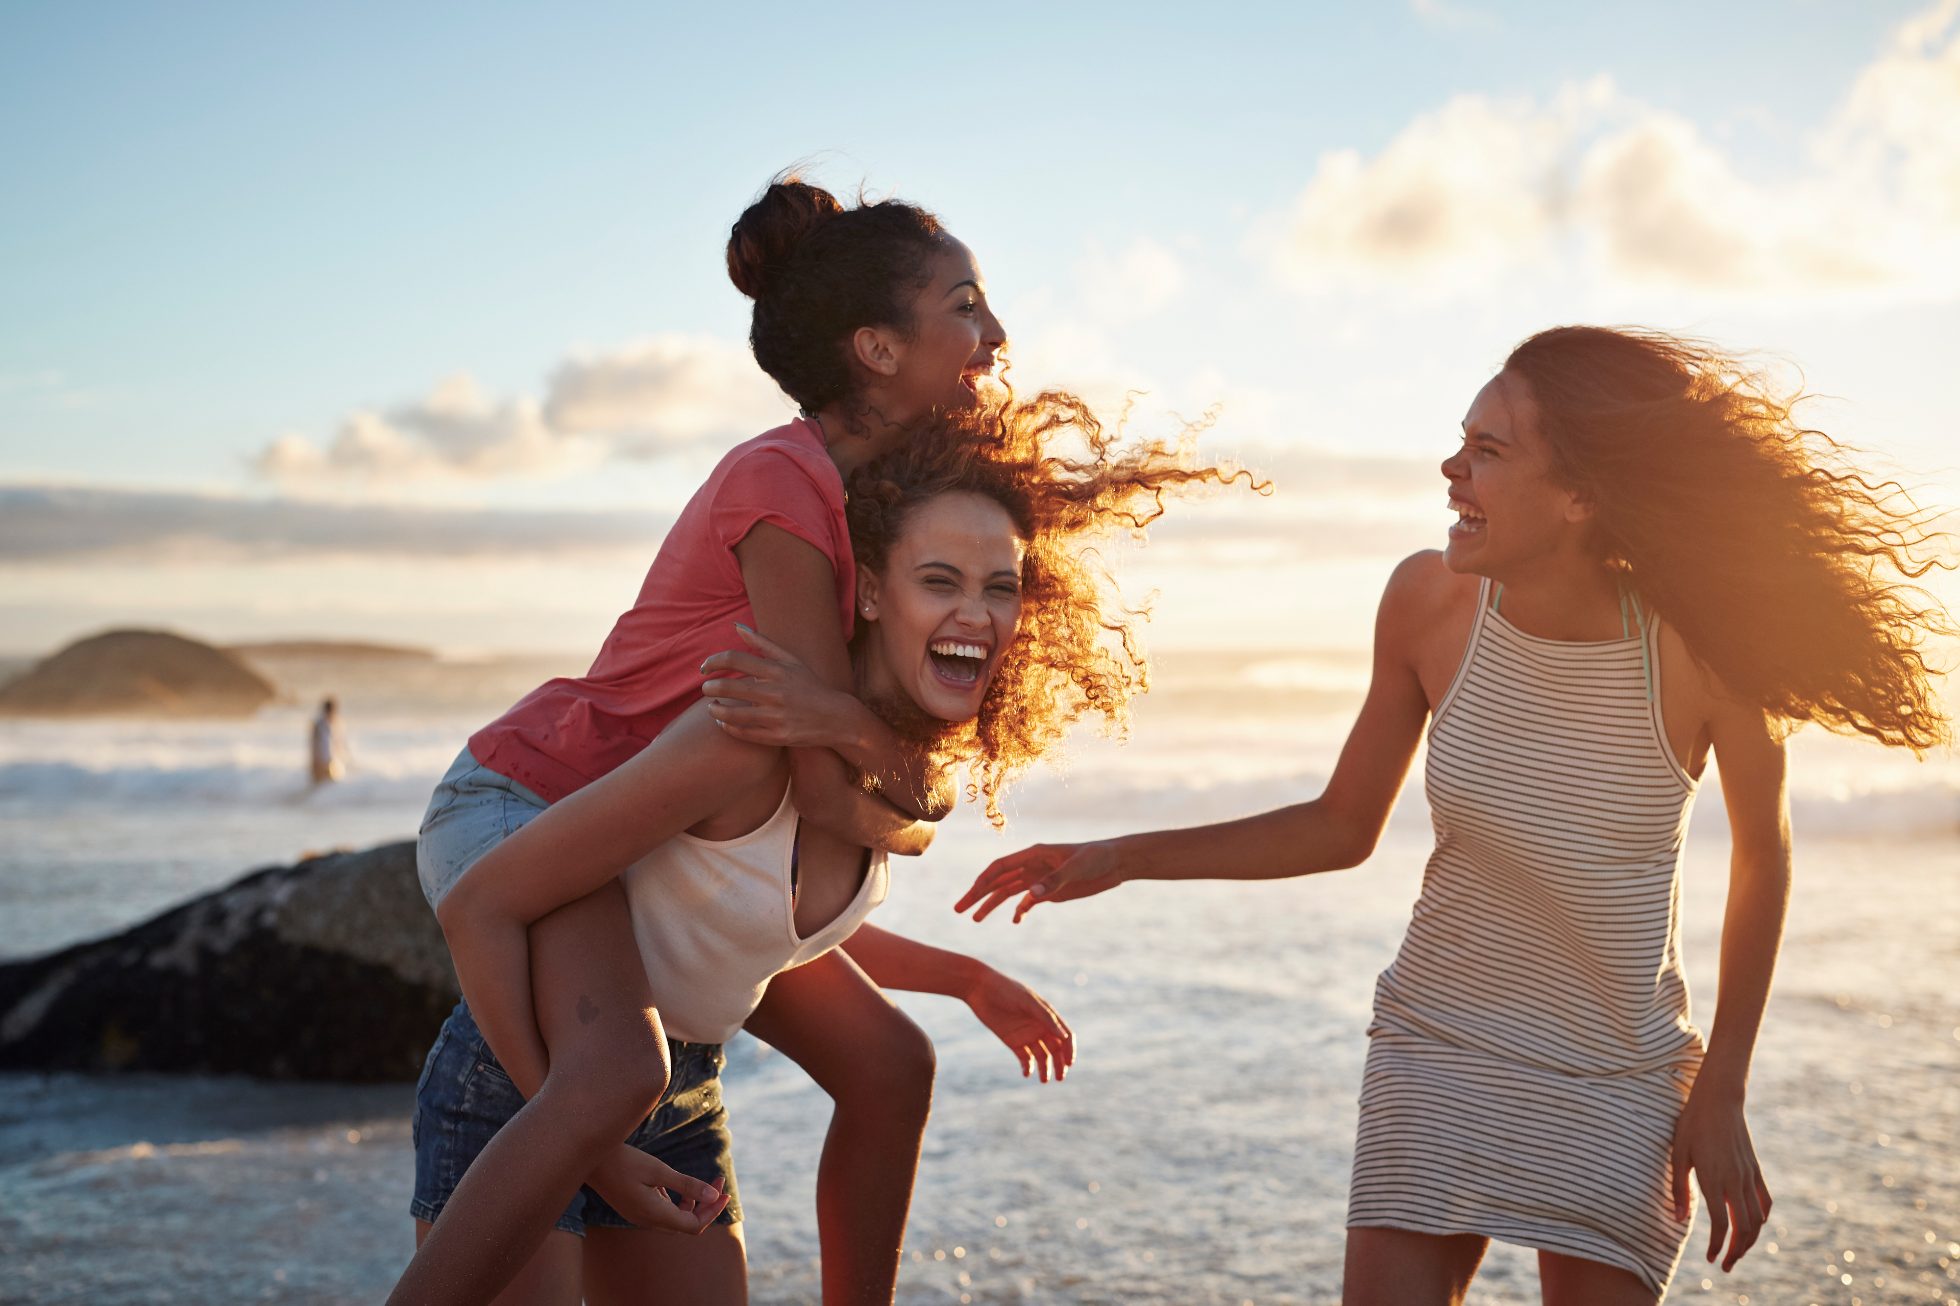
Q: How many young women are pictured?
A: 3